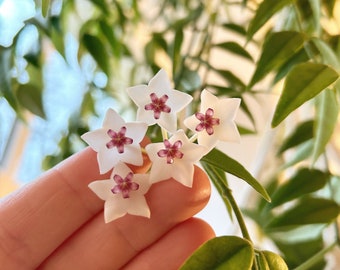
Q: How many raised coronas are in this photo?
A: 5